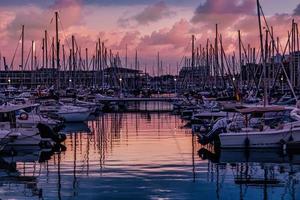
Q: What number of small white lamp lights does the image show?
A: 6